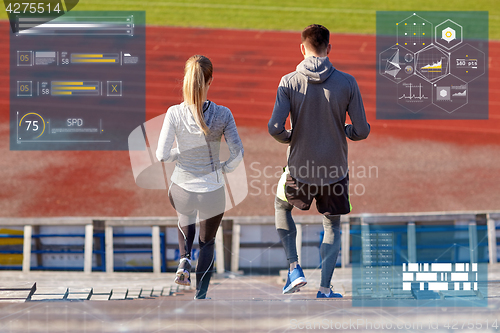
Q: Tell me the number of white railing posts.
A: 12